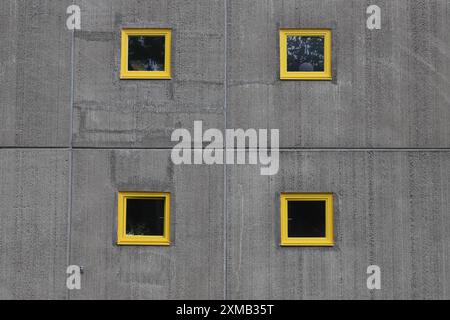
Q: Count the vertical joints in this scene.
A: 2